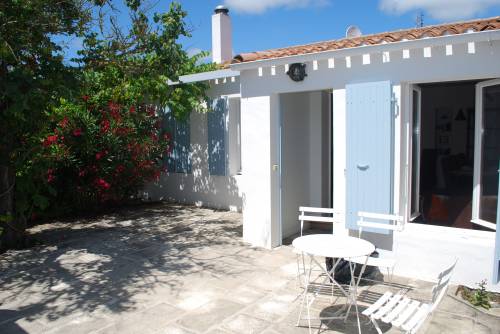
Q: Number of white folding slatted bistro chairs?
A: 3